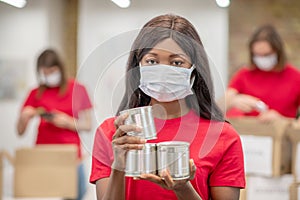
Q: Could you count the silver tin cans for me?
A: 3